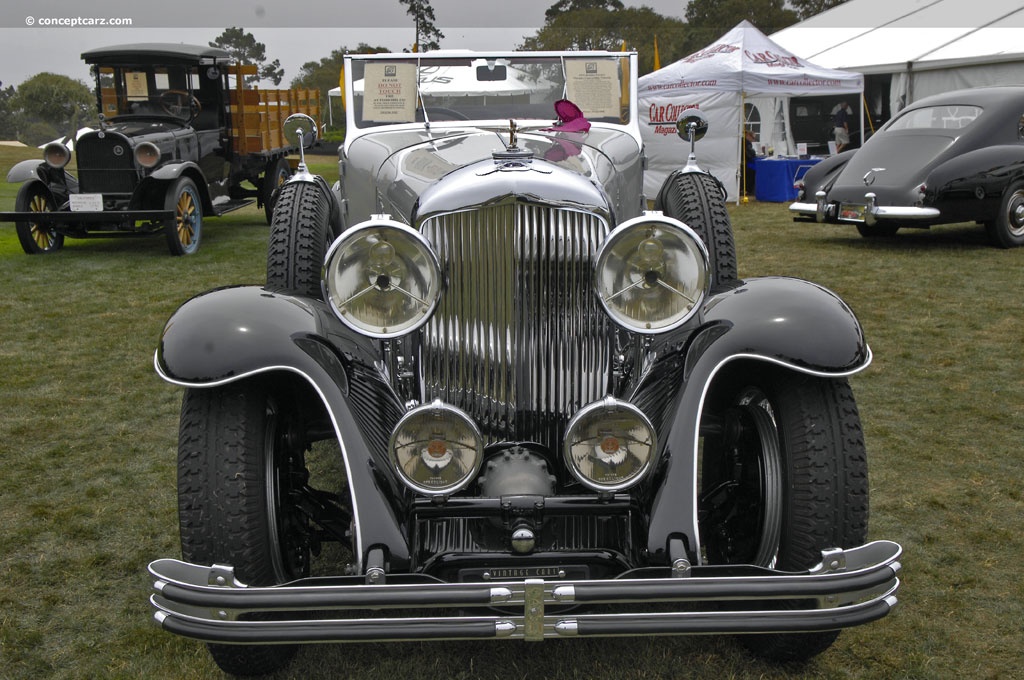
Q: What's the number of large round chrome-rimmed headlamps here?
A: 2